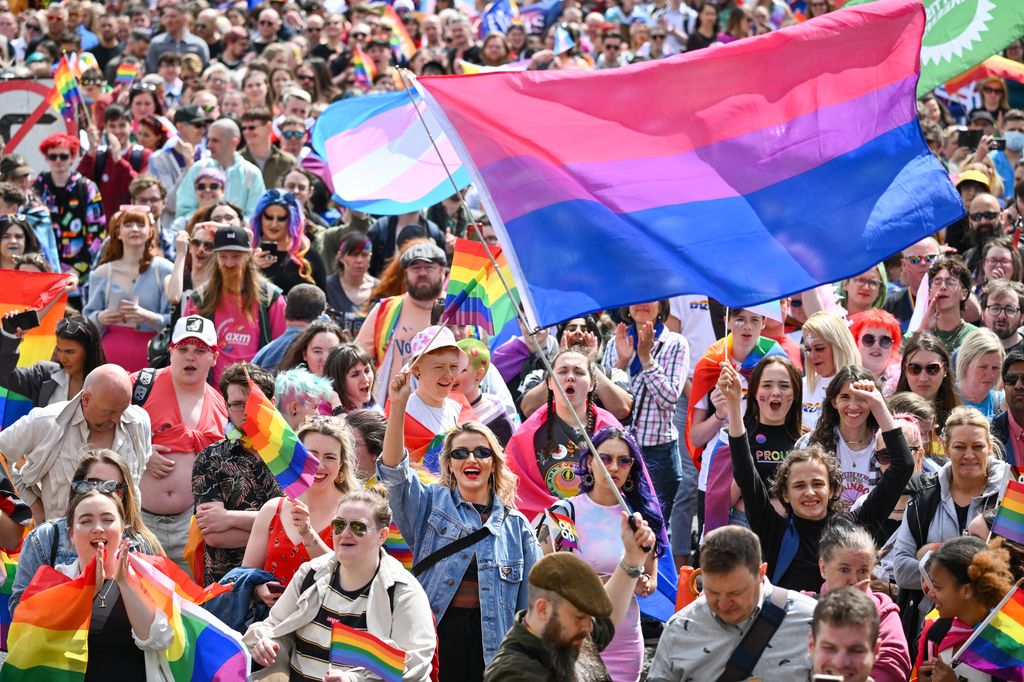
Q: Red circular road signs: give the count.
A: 1